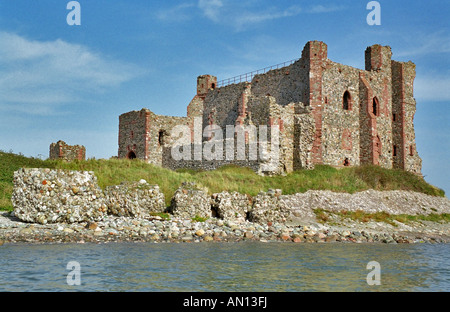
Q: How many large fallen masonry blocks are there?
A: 5